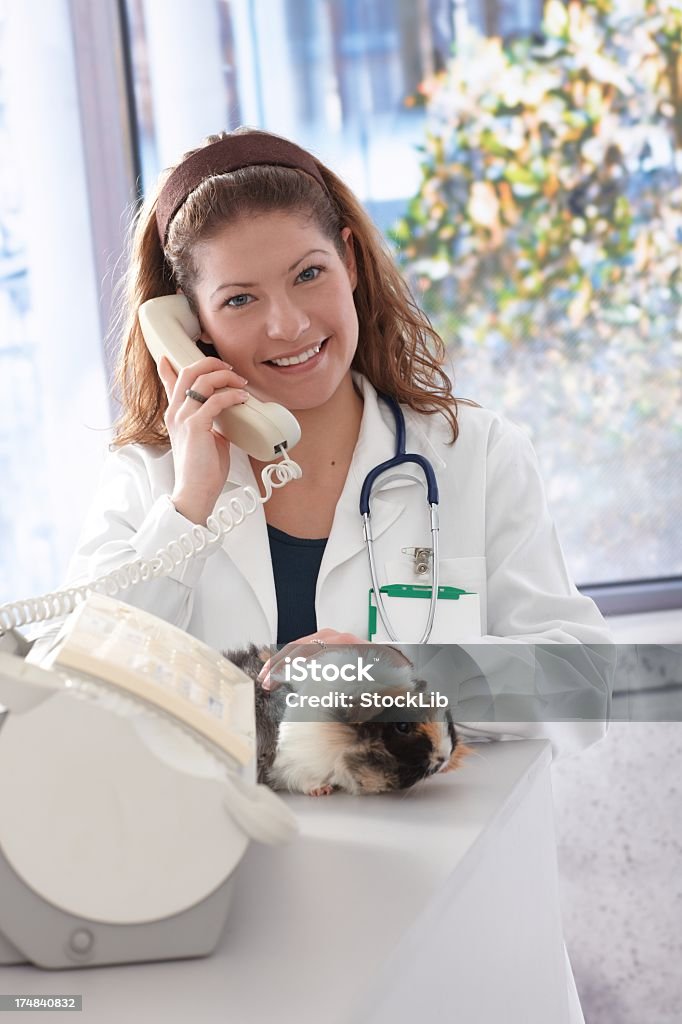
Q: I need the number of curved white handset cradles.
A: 1